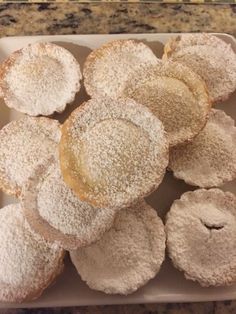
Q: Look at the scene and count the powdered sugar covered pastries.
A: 11